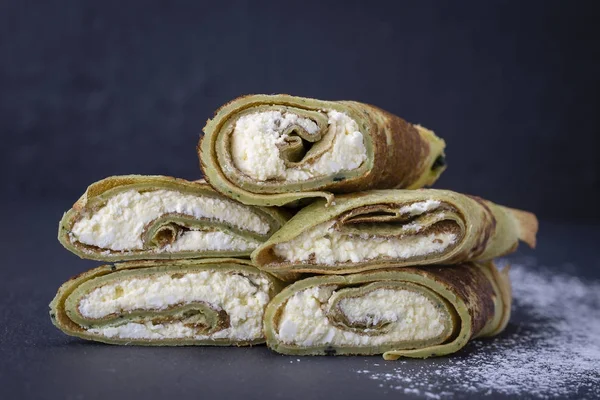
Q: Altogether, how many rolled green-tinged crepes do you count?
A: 5